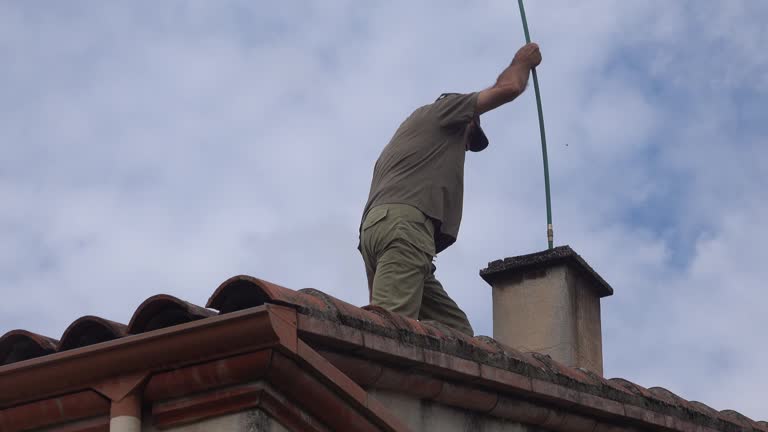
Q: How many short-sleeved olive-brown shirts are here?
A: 1